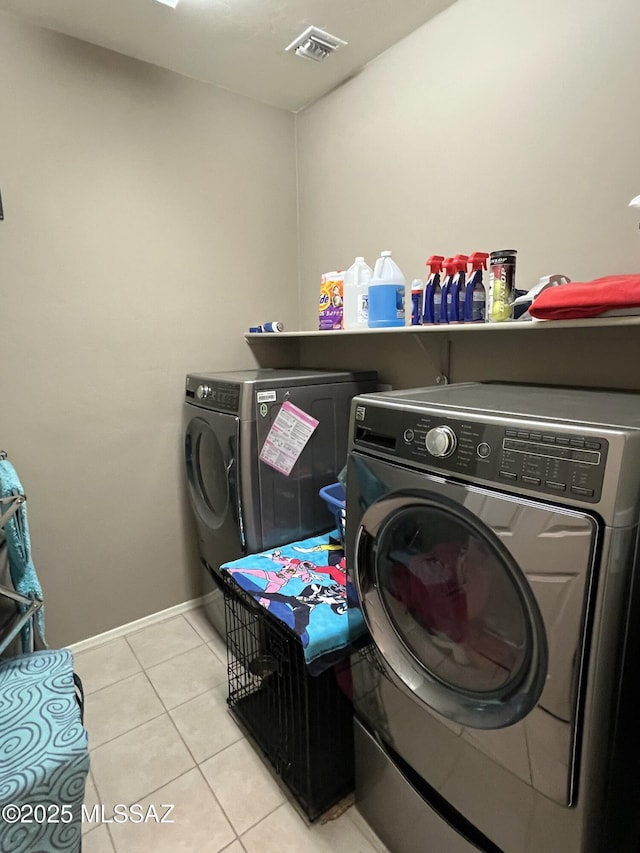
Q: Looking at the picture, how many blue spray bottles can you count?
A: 4